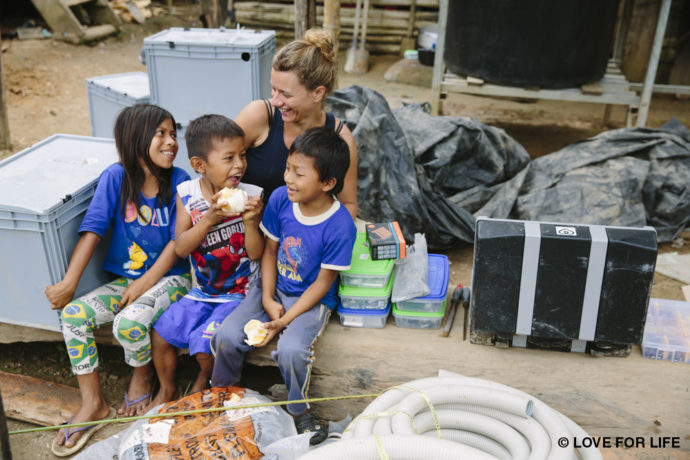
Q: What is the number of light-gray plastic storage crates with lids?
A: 4